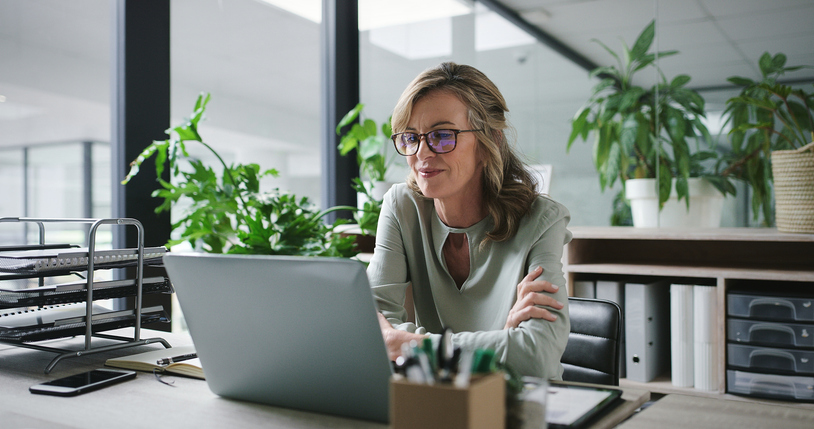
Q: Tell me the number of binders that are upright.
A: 5